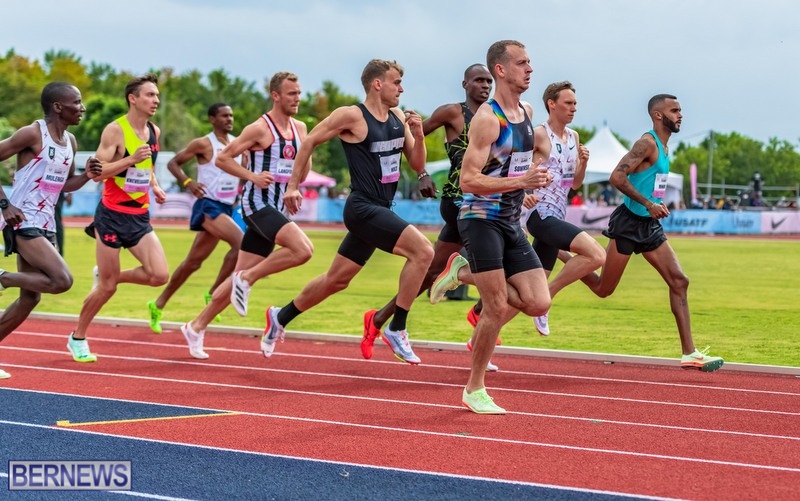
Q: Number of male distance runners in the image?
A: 9